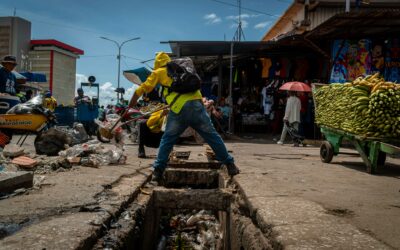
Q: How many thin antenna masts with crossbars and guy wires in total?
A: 1